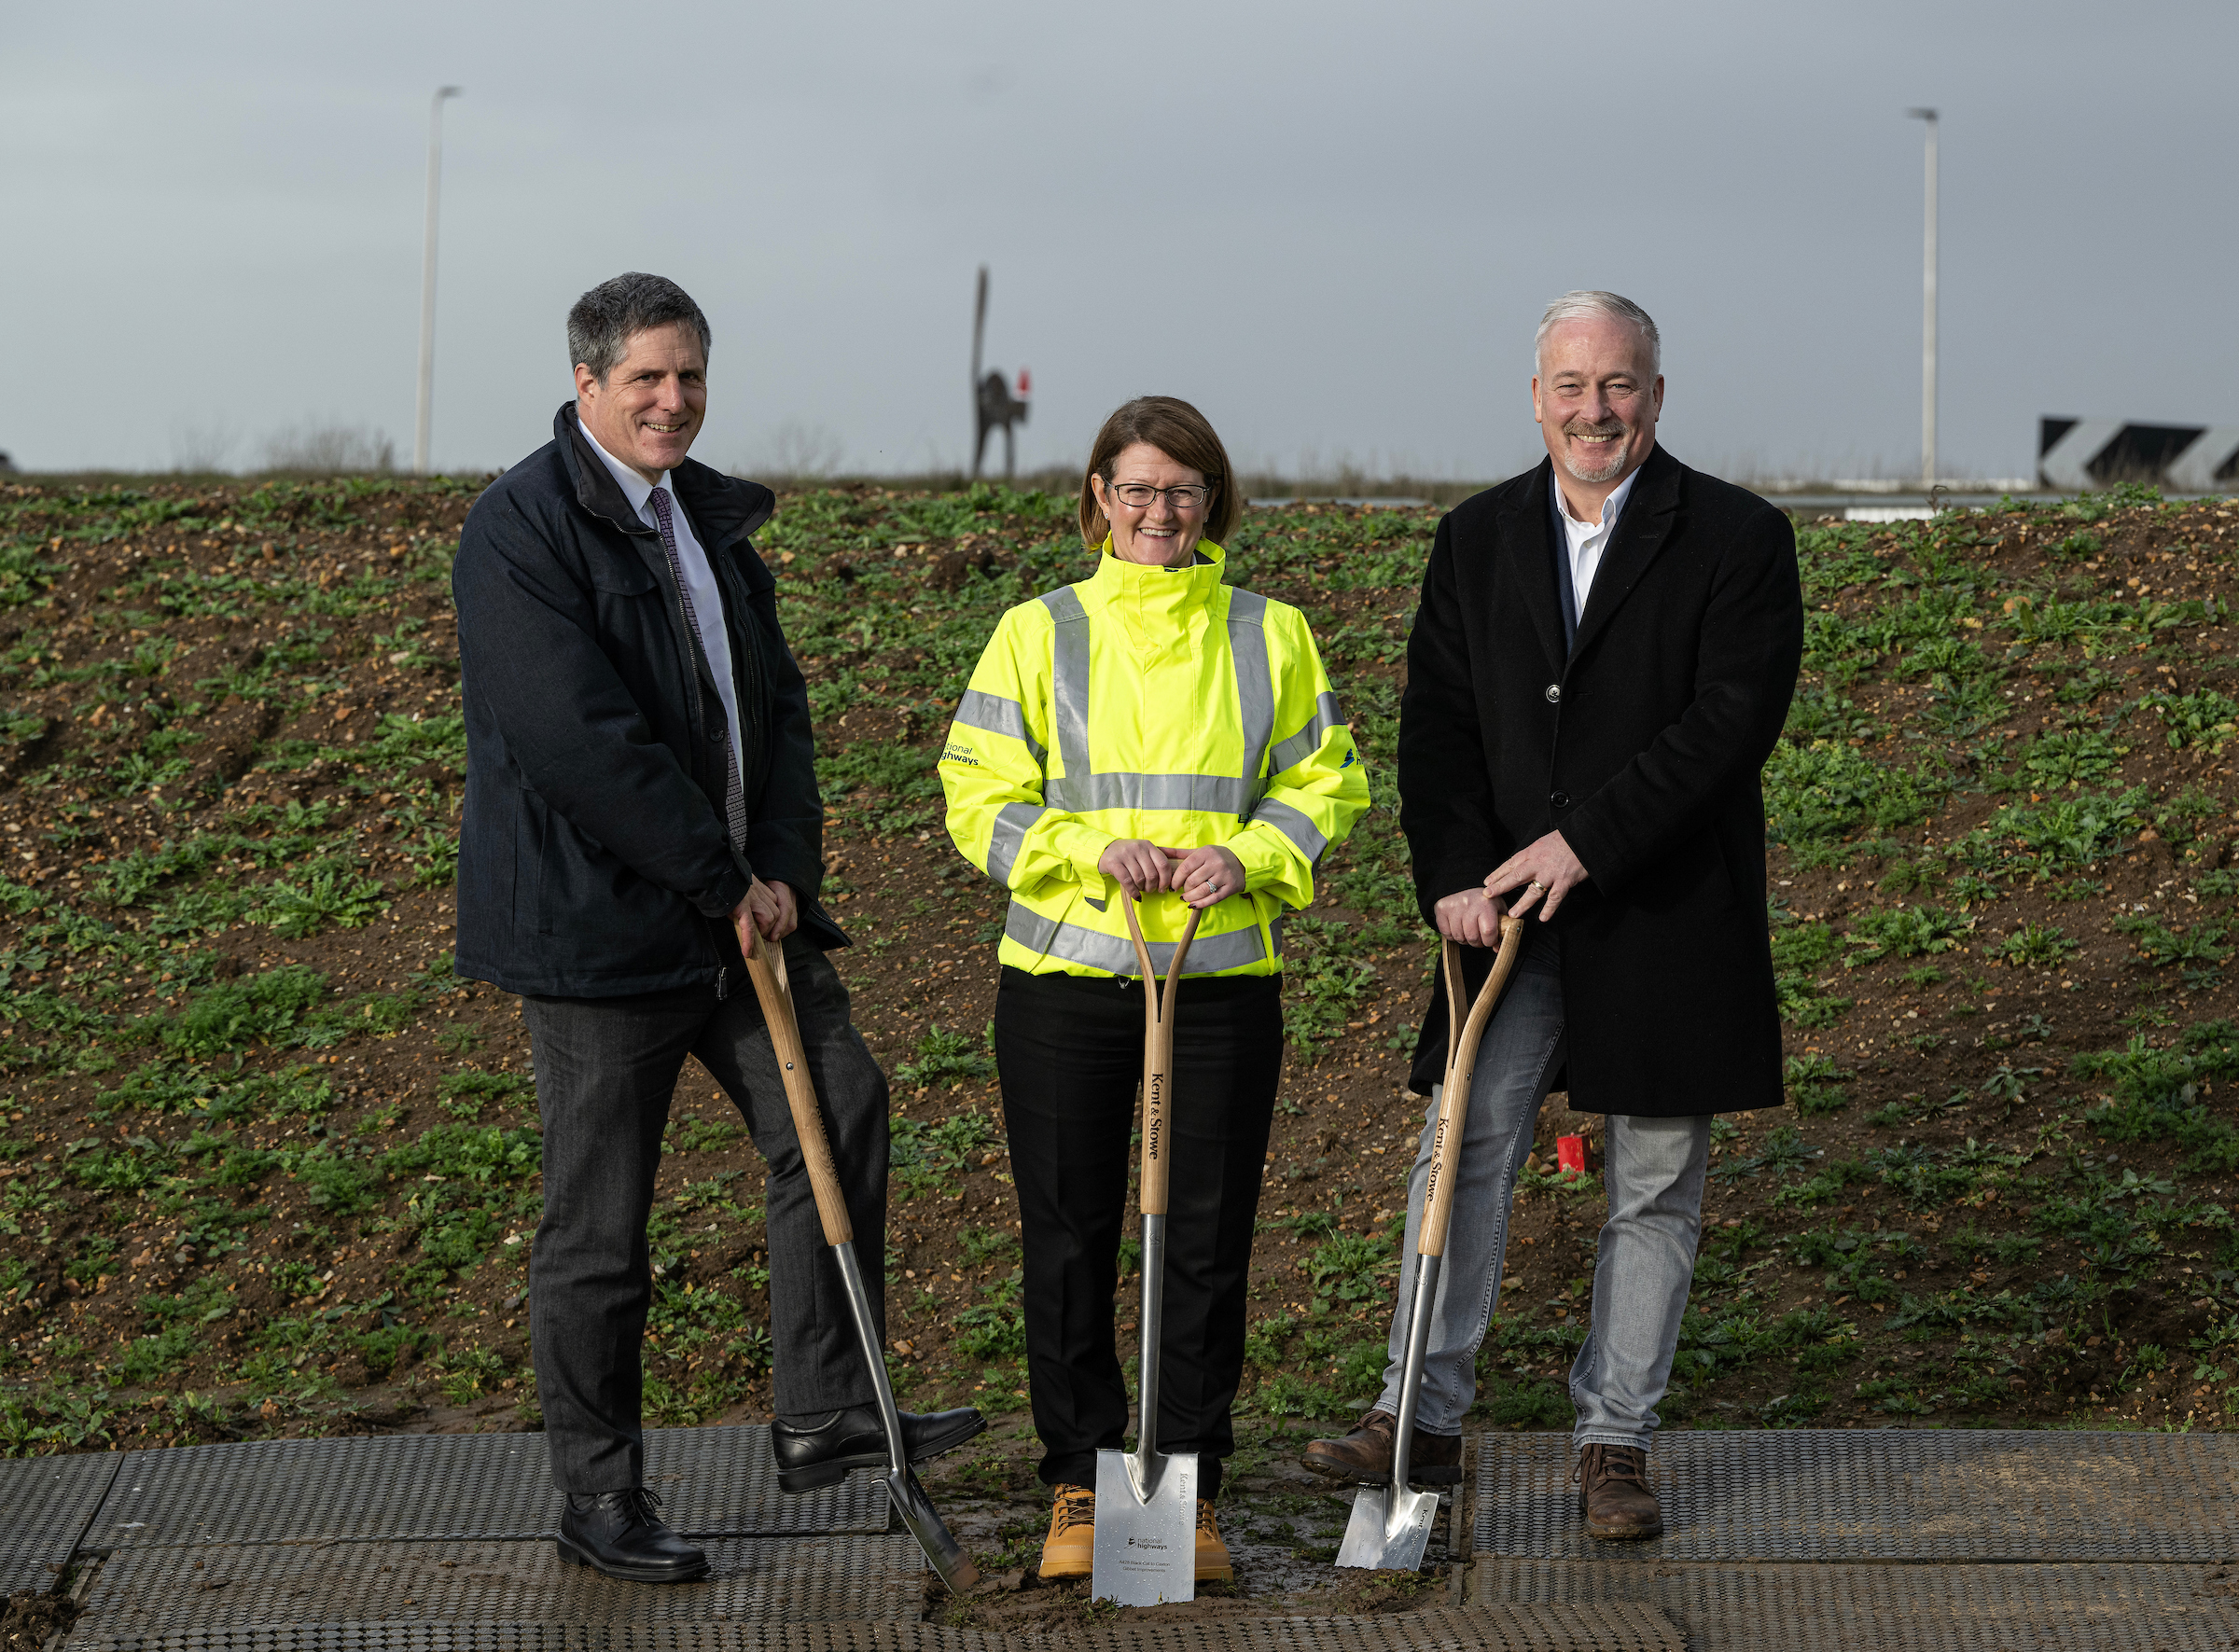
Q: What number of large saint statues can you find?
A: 0